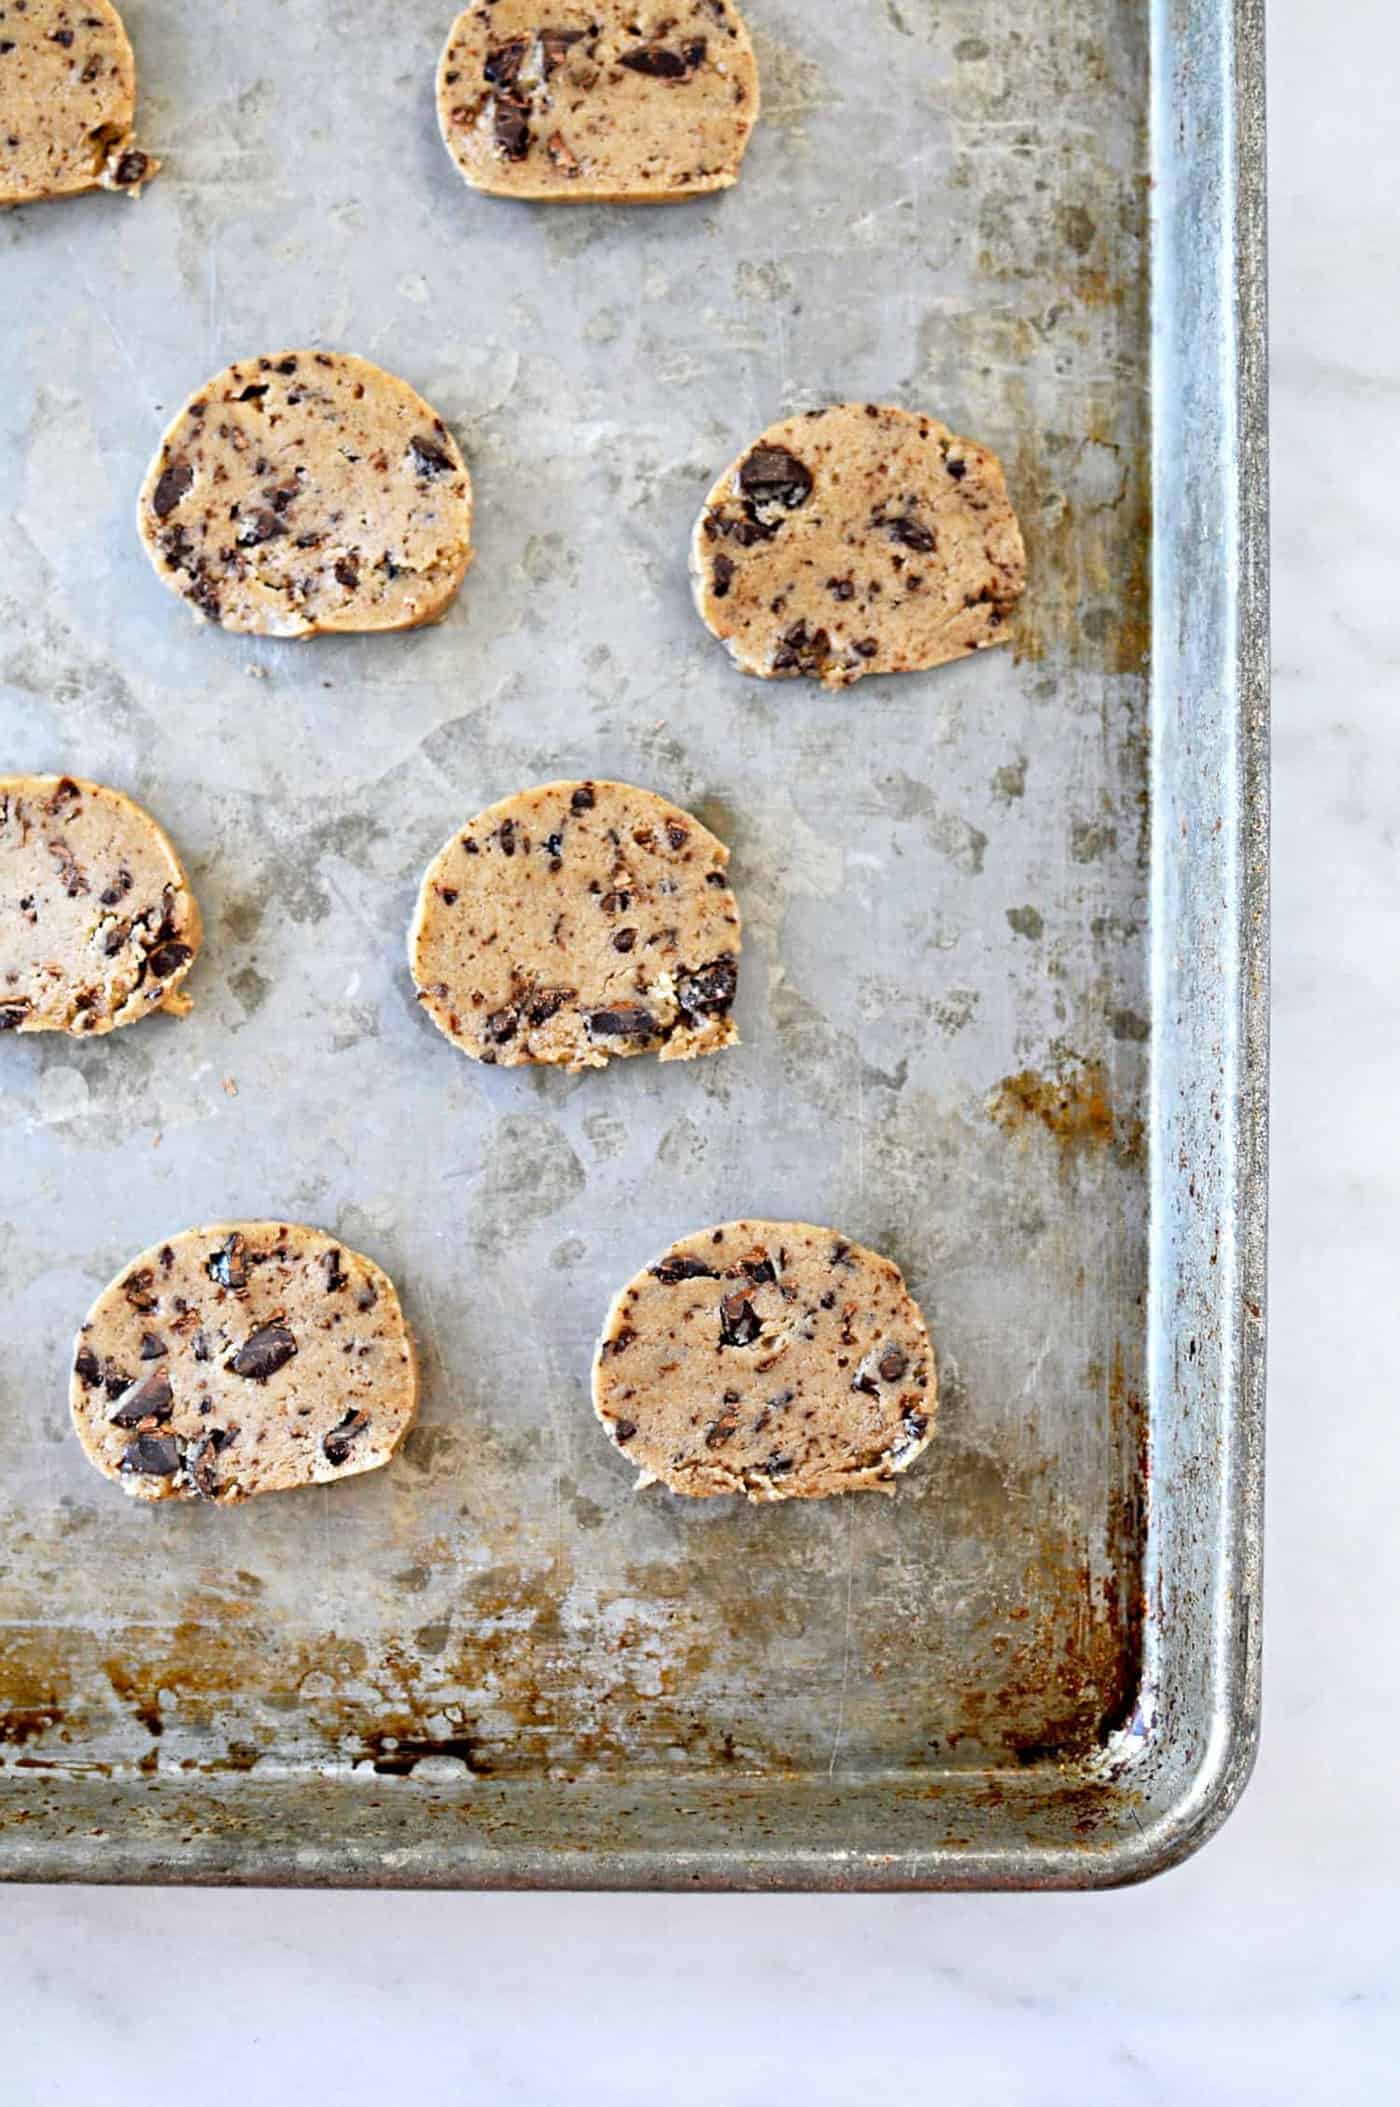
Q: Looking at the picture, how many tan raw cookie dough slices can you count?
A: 8